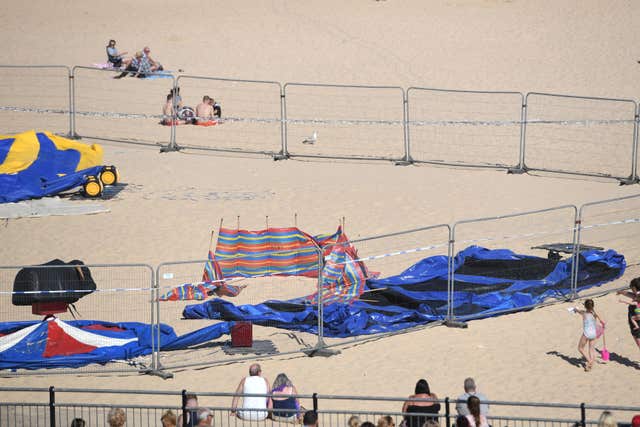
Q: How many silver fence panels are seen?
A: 11